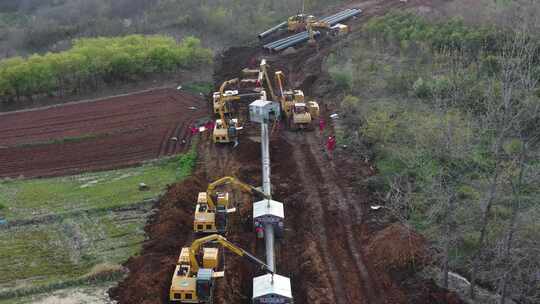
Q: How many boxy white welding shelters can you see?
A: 3